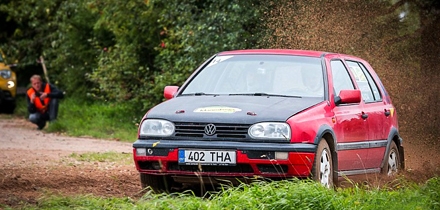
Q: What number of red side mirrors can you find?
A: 2